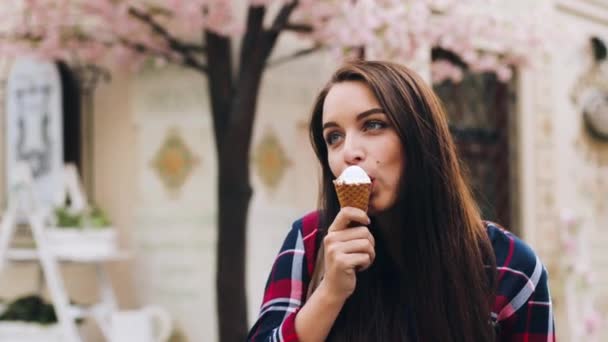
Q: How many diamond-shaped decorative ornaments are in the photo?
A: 2